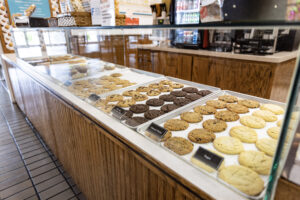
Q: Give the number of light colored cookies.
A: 11